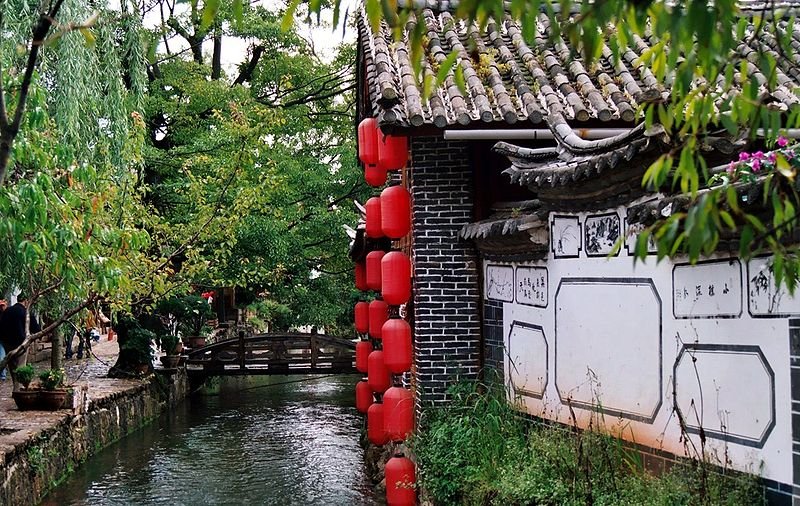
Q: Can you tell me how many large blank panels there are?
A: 3